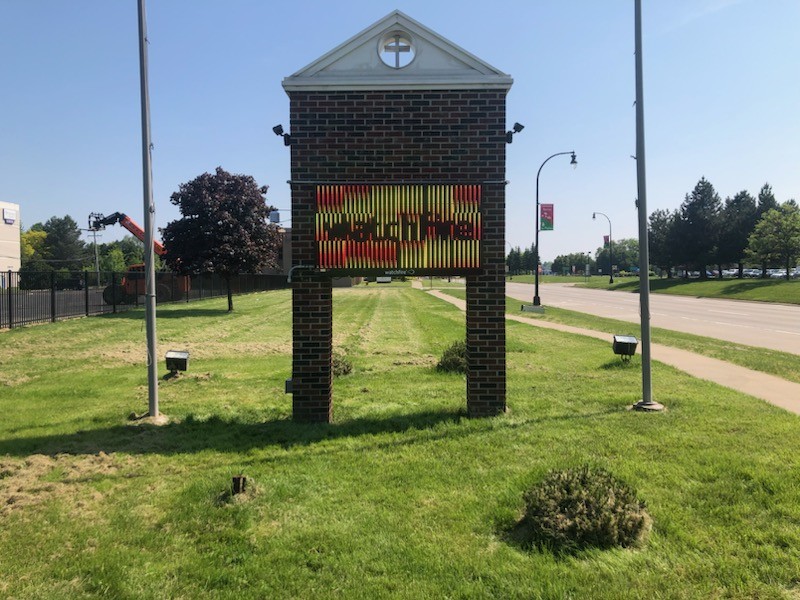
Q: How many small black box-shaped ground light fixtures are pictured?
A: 2